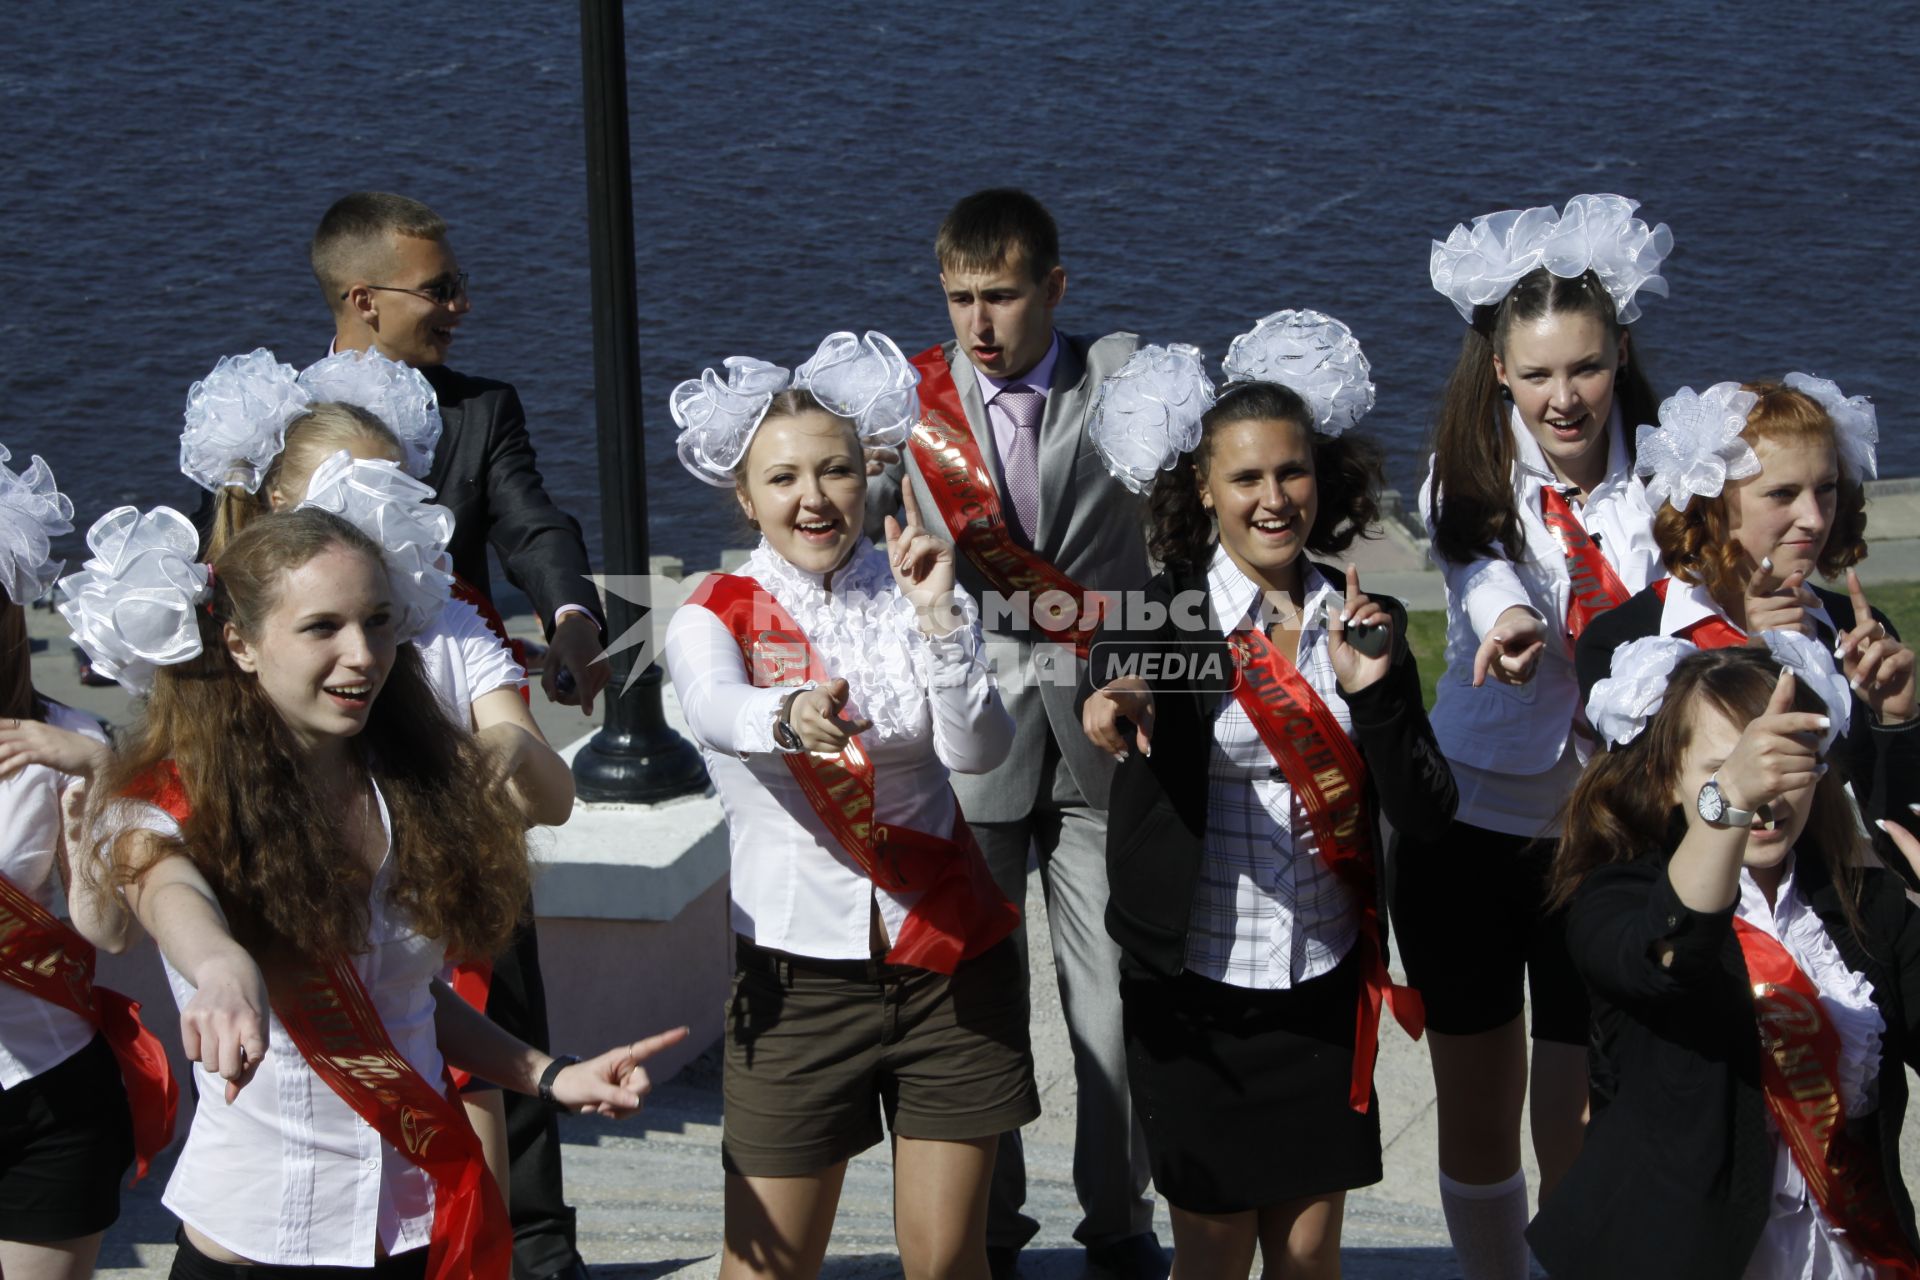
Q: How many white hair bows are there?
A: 15